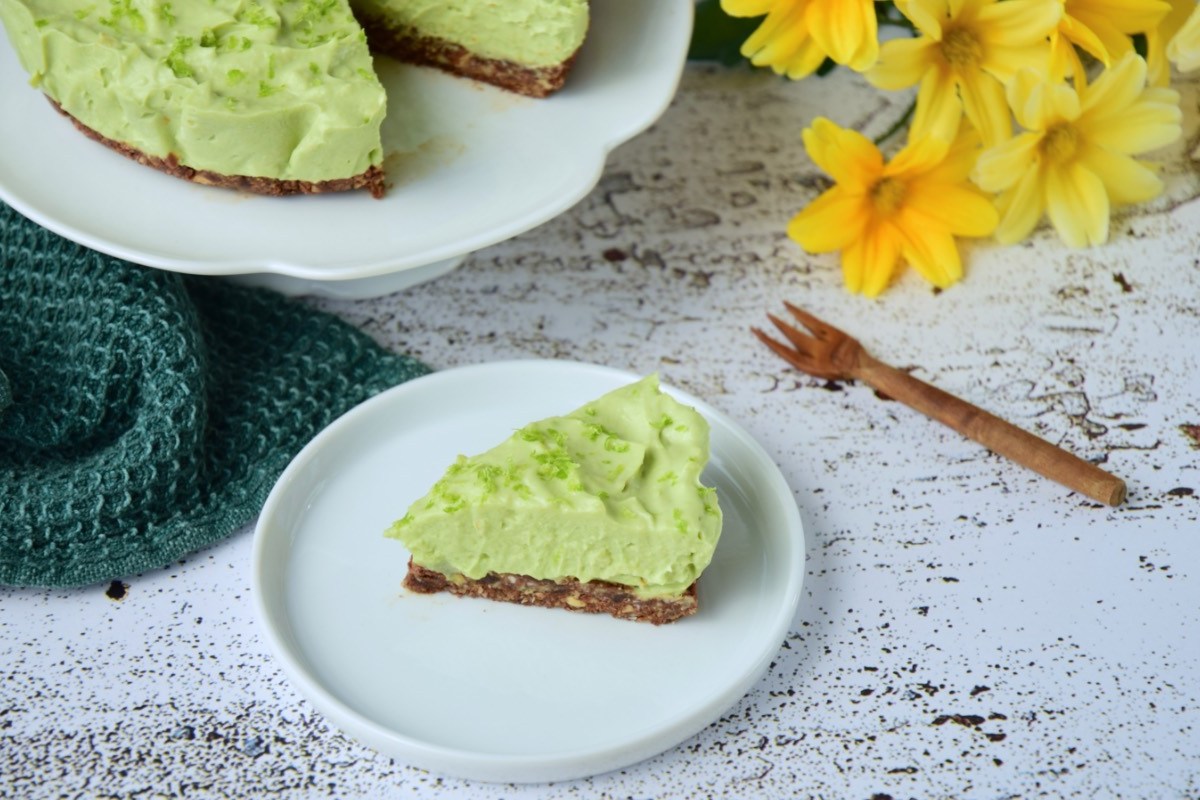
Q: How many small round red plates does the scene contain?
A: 0